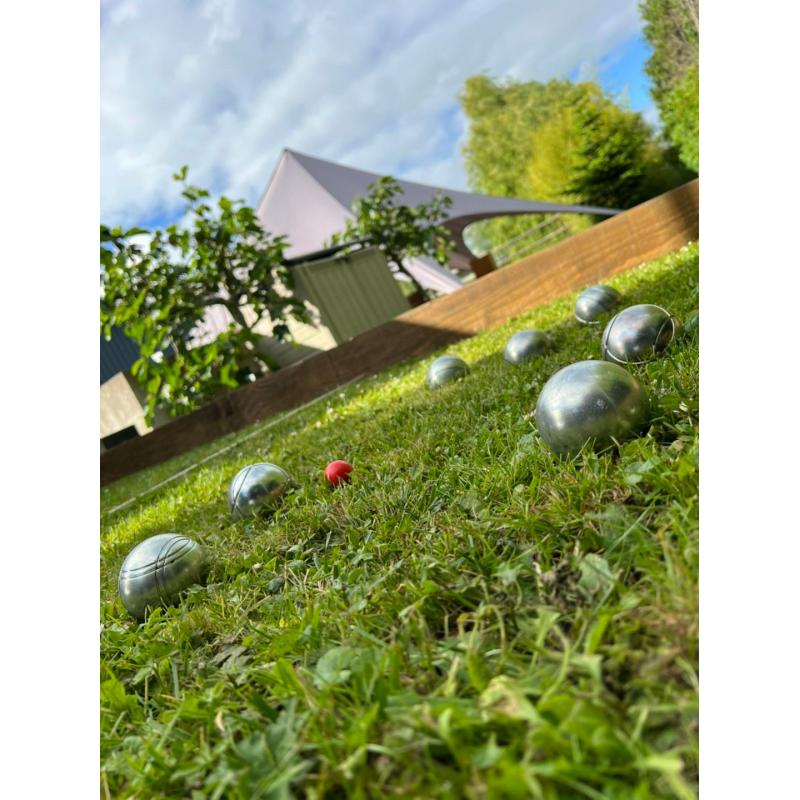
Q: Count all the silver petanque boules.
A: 7